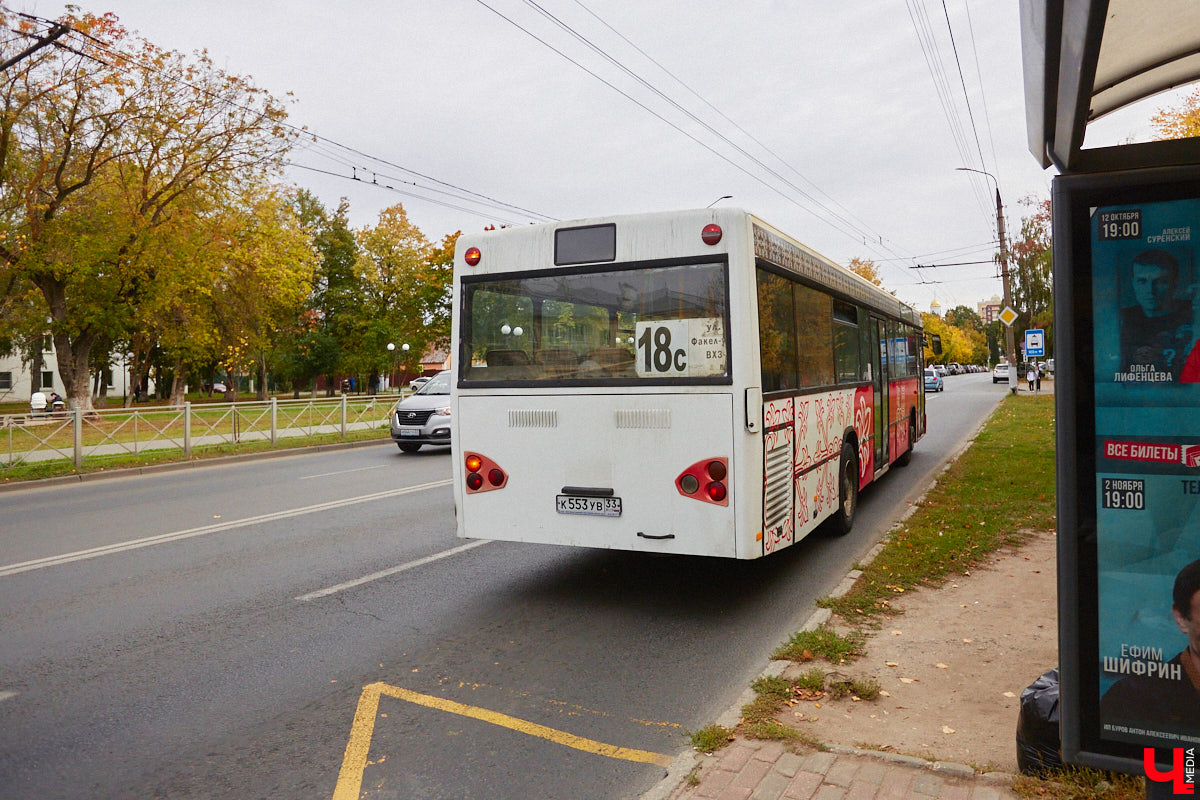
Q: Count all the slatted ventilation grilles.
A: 3